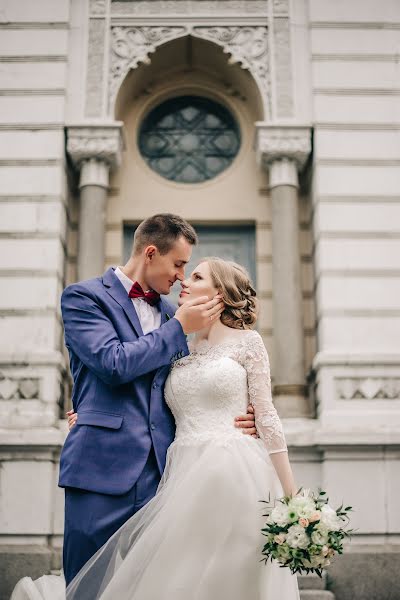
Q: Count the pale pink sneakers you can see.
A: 0